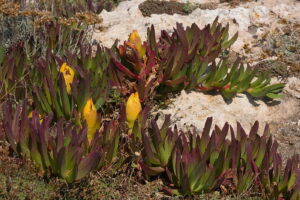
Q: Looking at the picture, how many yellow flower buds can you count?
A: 4